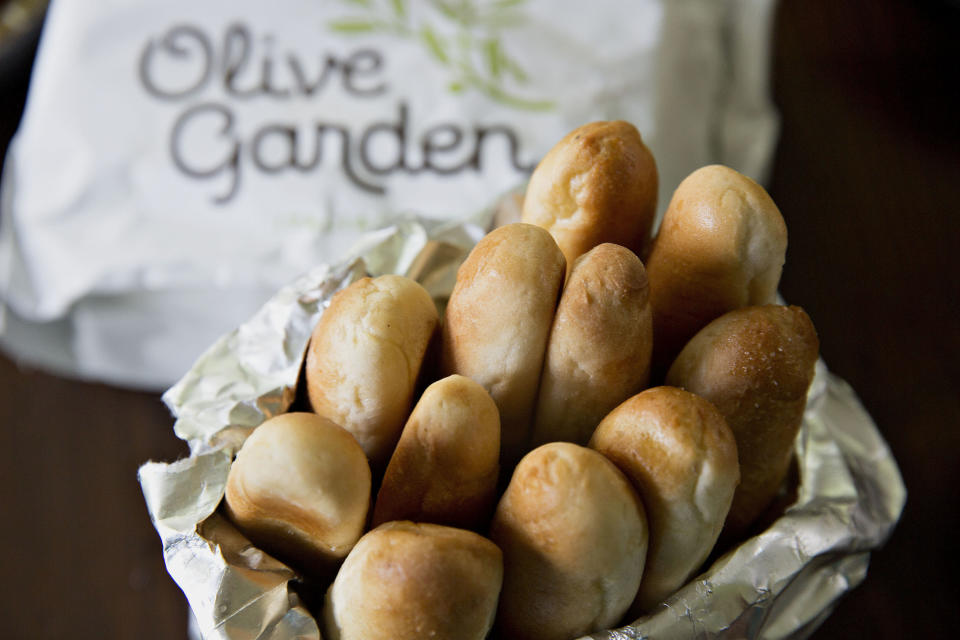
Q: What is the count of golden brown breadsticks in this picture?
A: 11